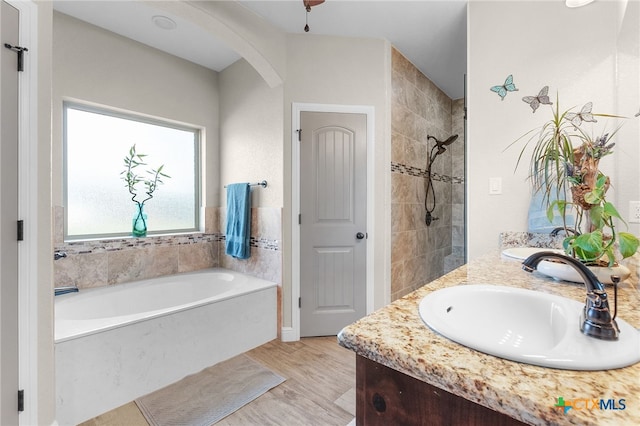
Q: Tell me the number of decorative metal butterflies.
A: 3